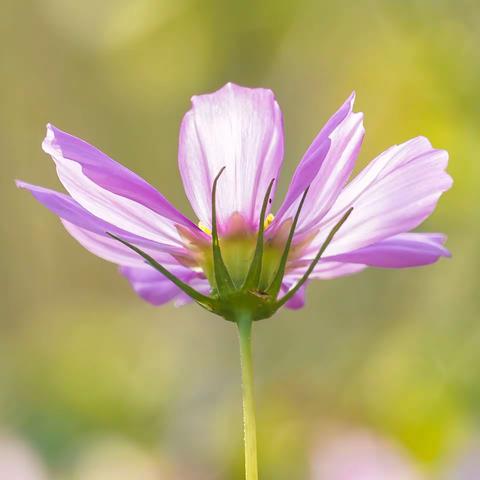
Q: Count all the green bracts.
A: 5